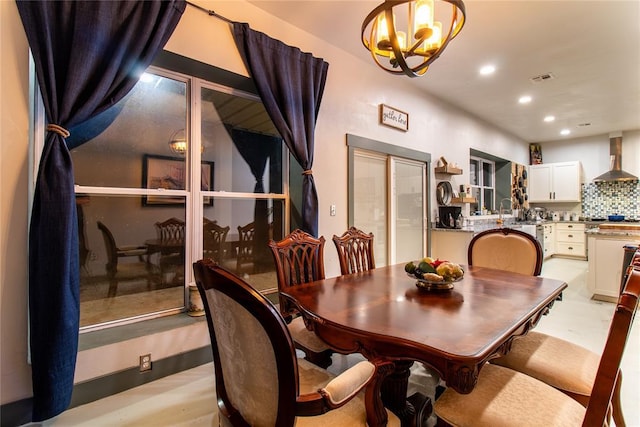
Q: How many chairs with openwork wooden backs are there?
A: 2